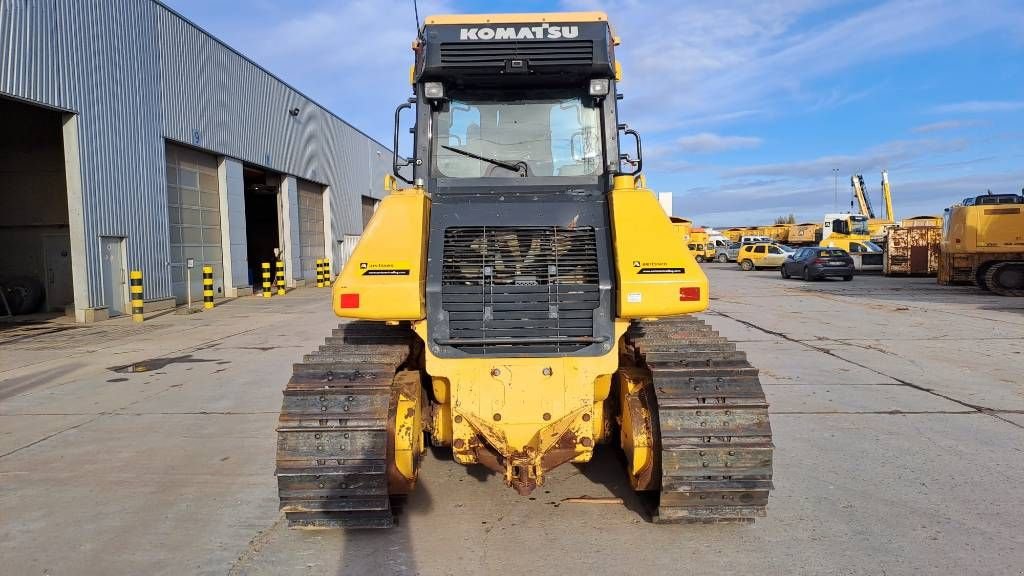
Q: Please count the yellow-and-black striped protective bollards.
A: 6